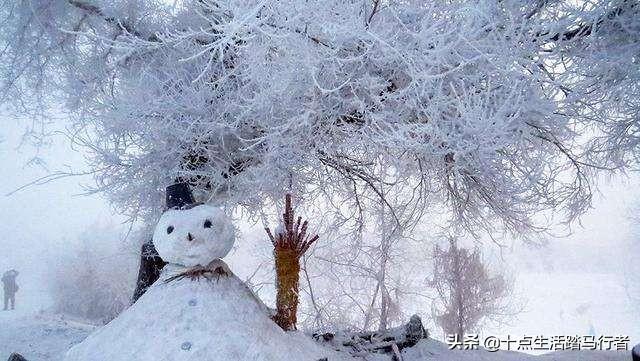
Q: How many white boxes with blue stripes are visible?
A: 0